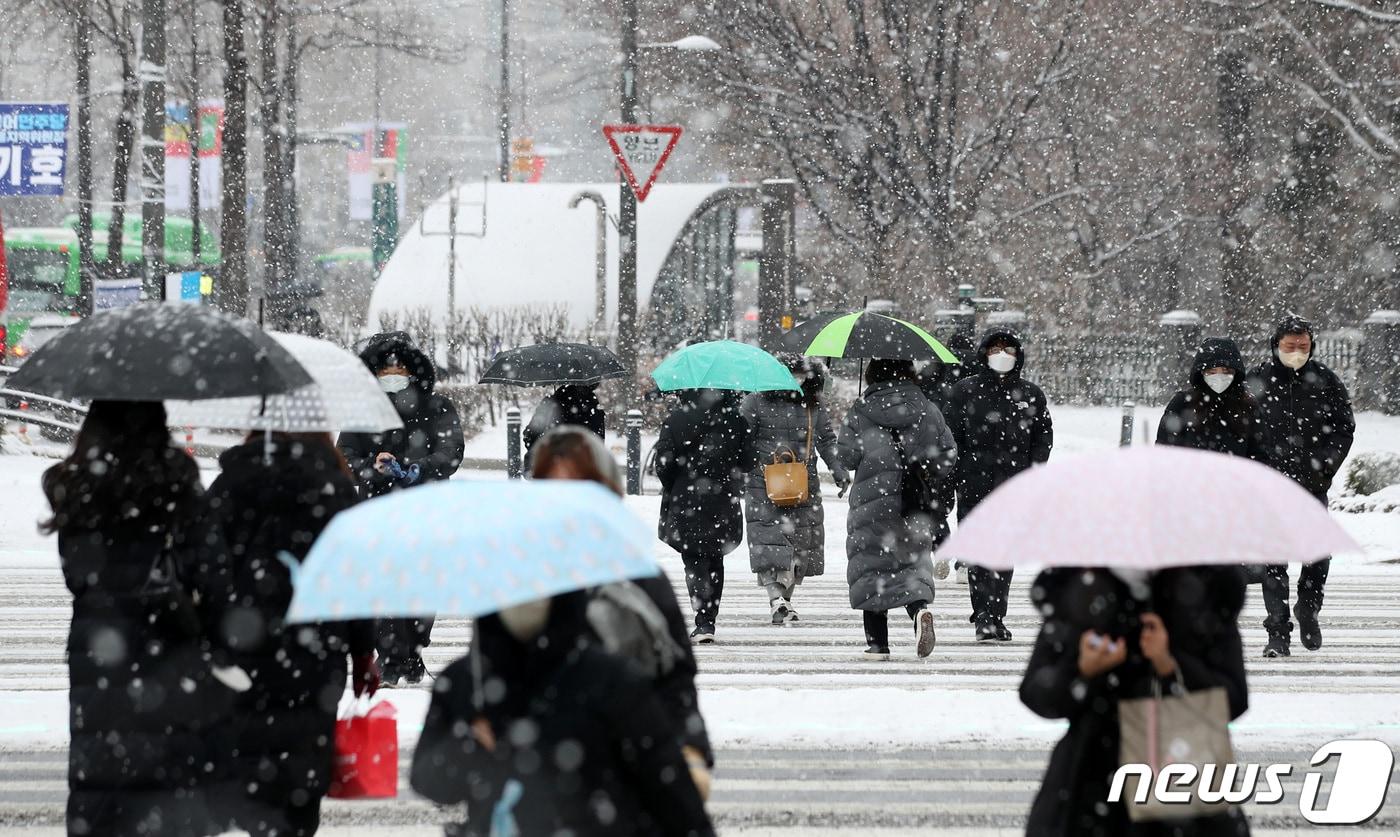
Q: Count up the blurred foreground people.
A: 5